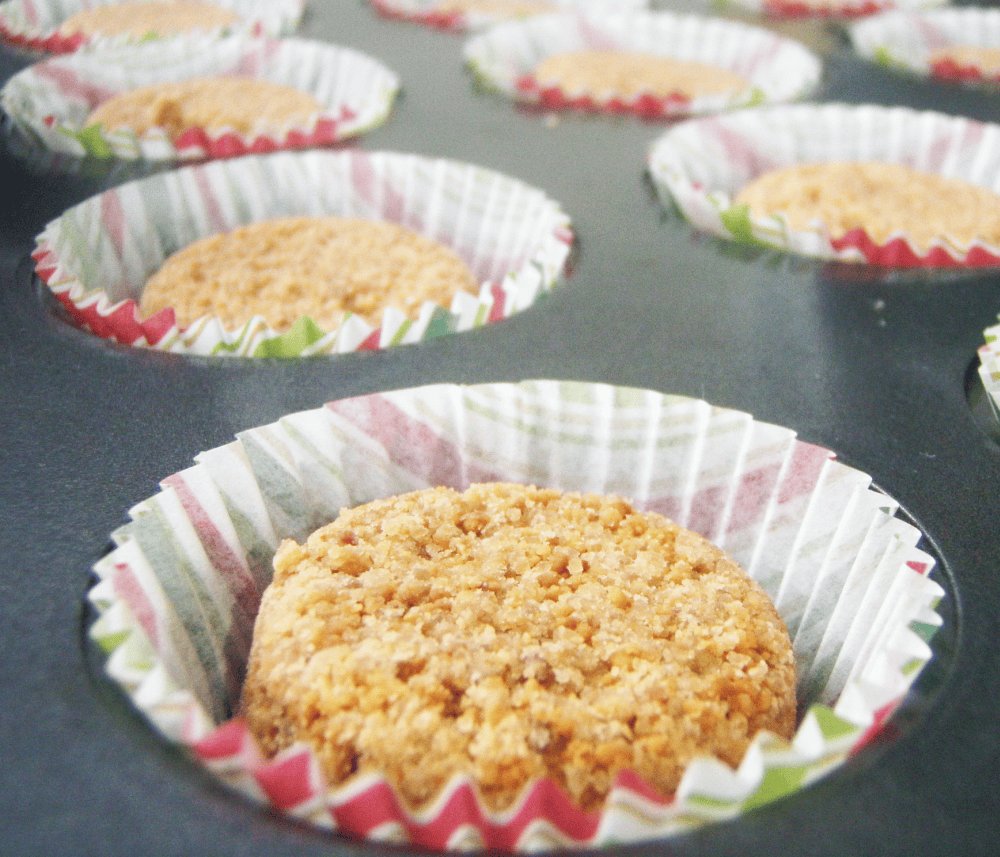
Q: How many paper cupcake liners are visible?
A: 10